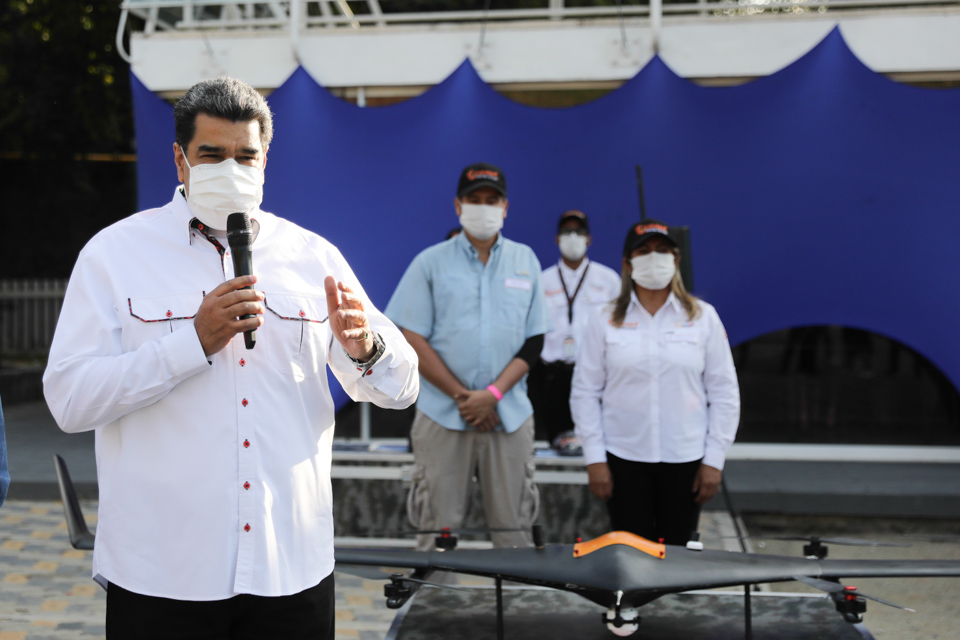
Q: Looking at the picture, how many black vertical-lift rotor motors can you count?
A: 4